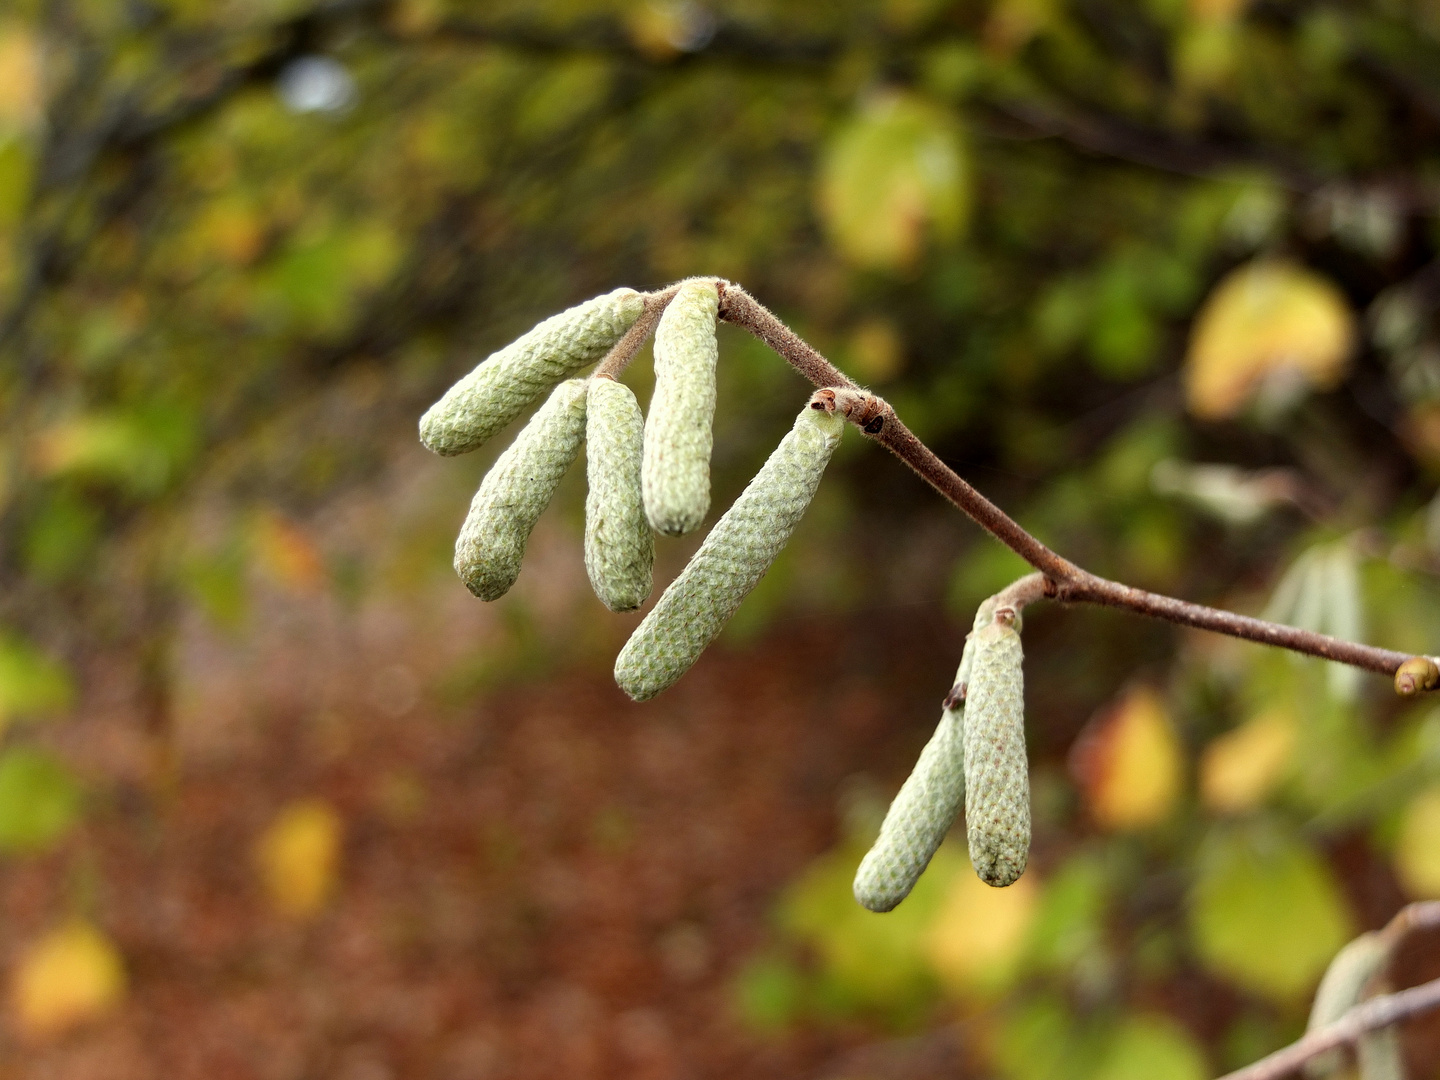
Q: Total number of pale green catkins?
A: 7